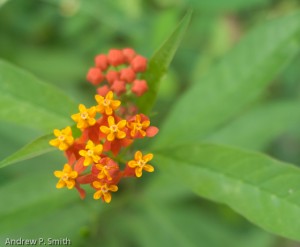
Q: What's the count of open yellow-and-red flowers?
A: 10